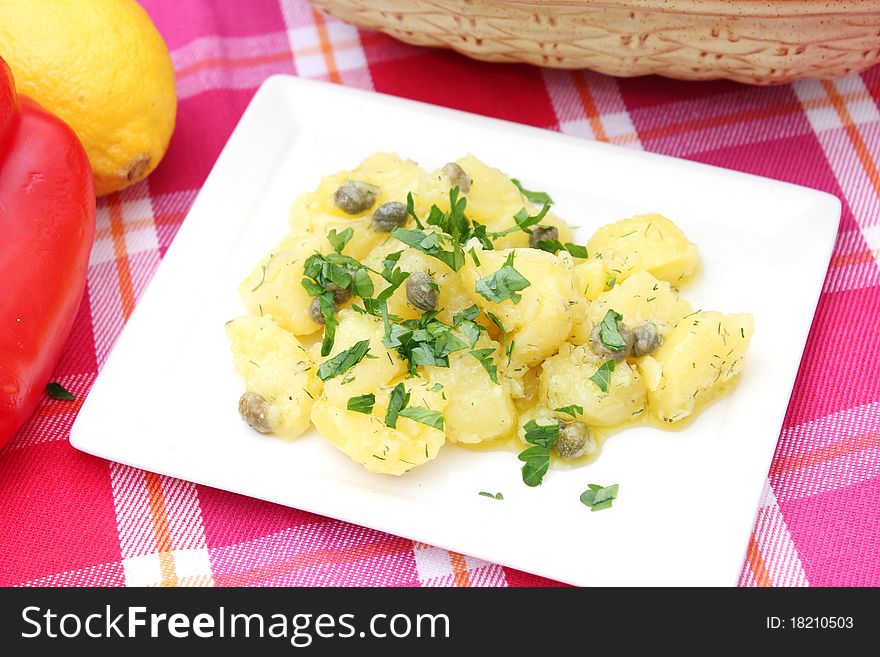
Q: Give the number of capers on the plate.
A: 11